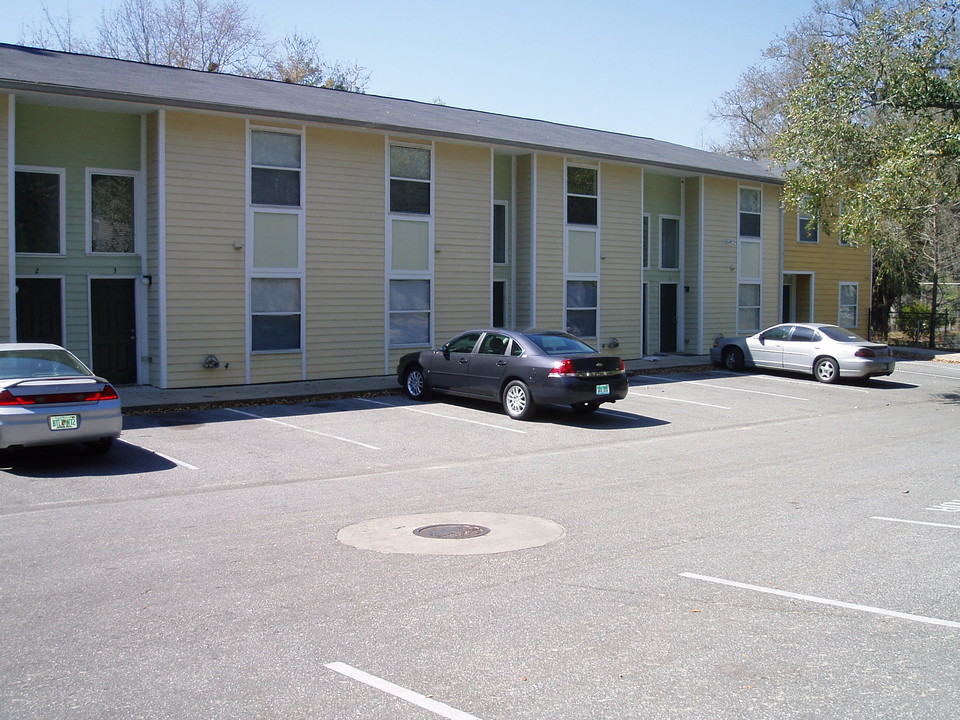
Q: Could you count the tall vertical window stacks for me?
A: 4